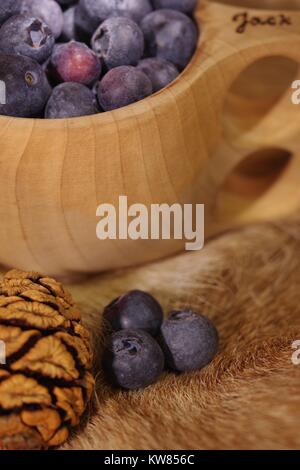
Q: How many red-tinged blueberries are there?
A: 1